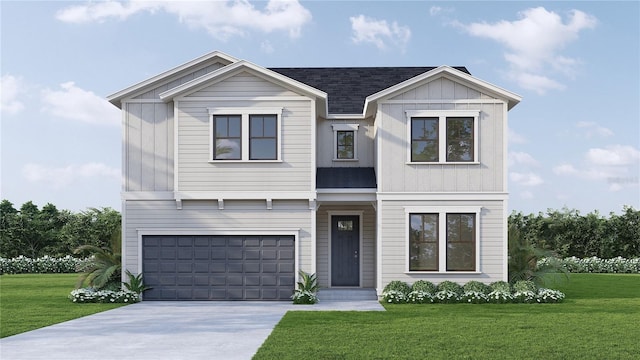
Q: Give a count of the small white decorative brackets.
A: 4